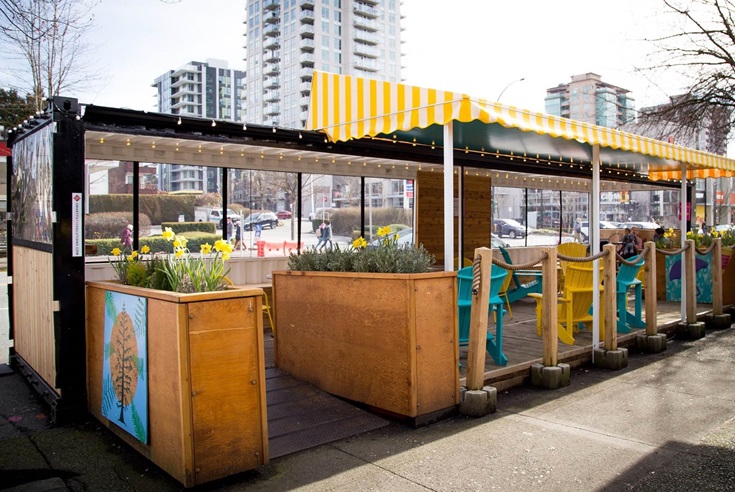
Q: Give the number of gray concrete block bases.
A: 6